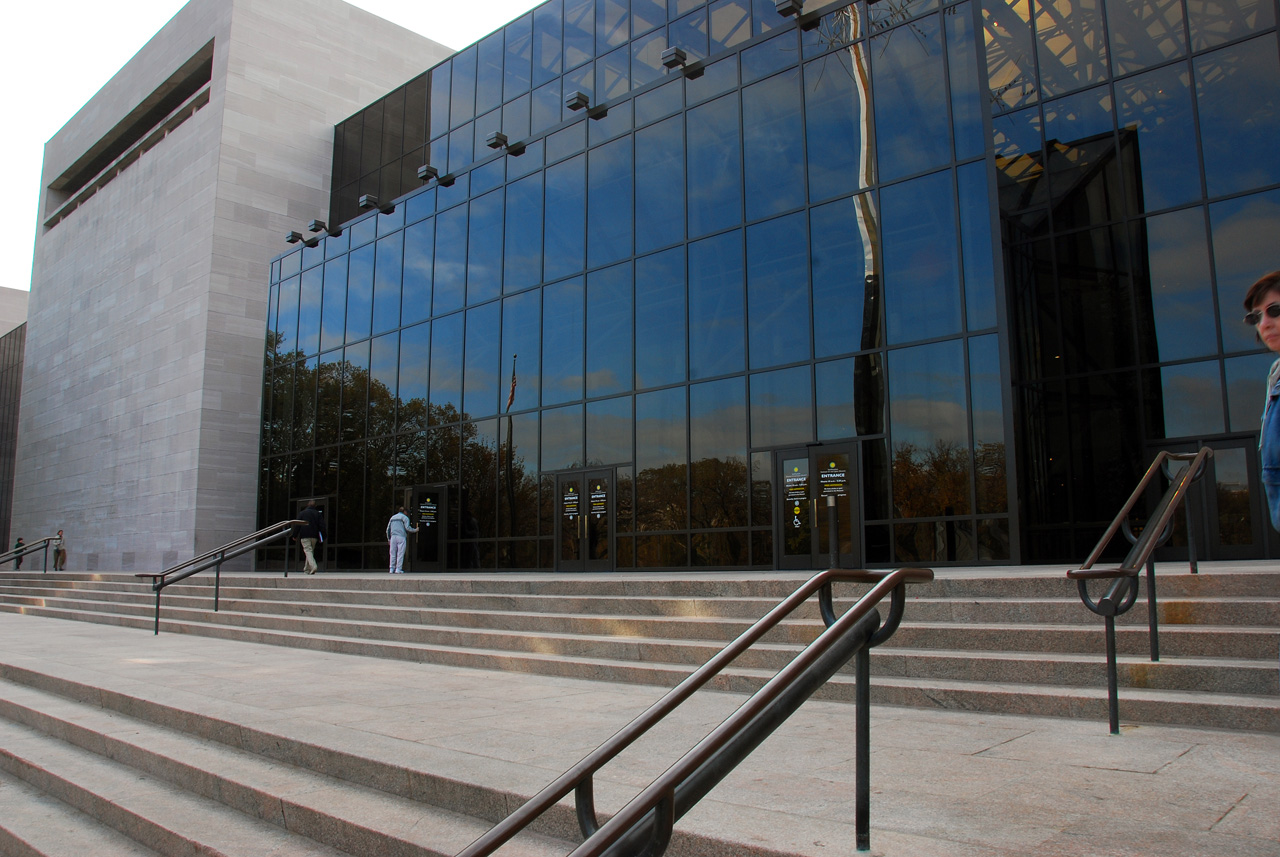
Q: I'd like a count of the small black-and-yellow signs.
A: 5